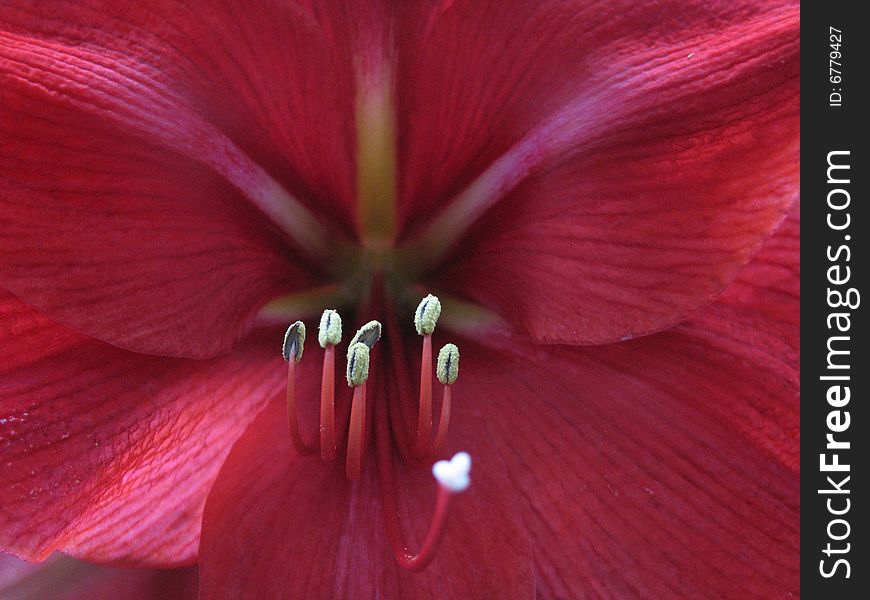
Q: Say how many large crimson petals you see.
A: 6